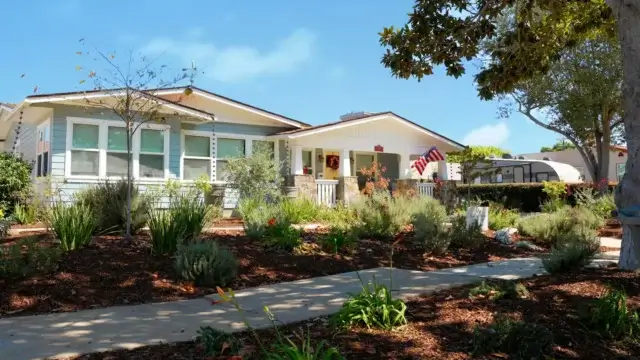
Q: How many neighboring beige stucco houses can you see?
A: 1